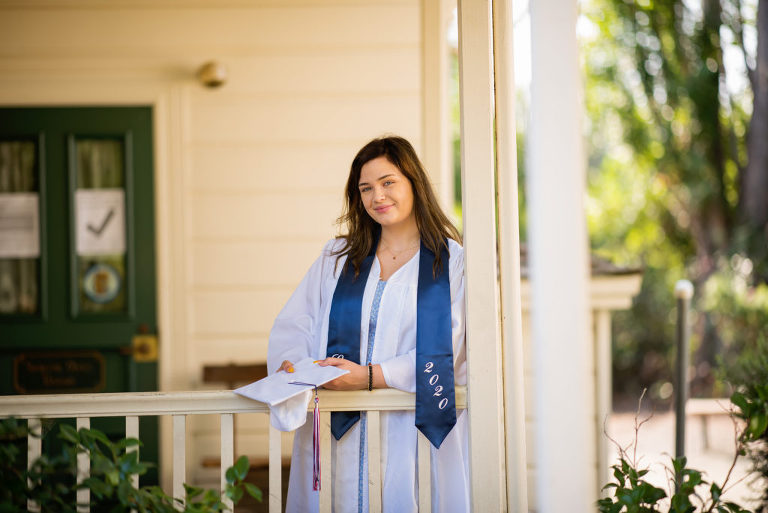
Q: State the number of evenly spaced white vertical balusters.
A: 9